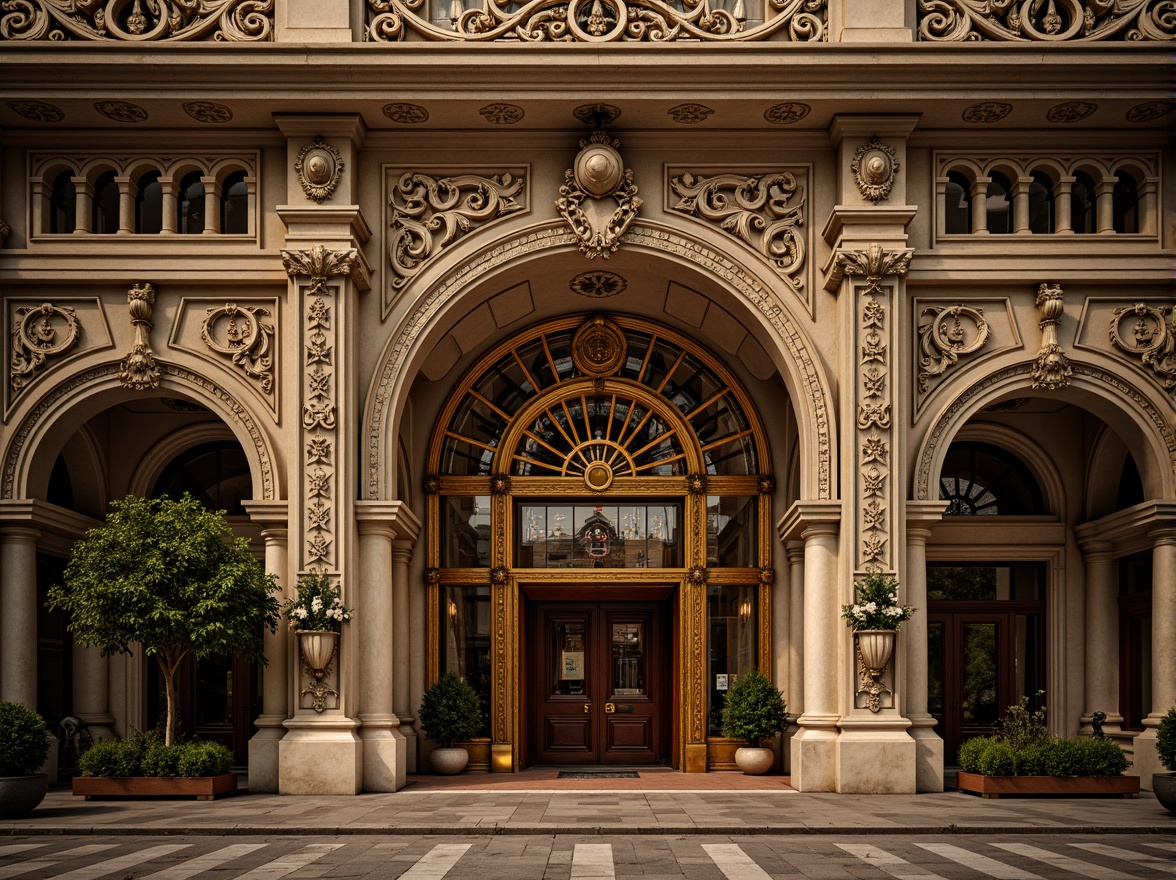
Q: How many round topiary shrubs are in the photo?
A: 4